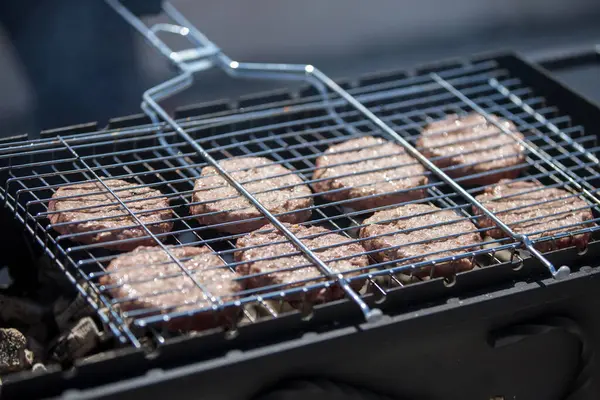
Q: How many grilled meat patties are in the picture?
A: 8